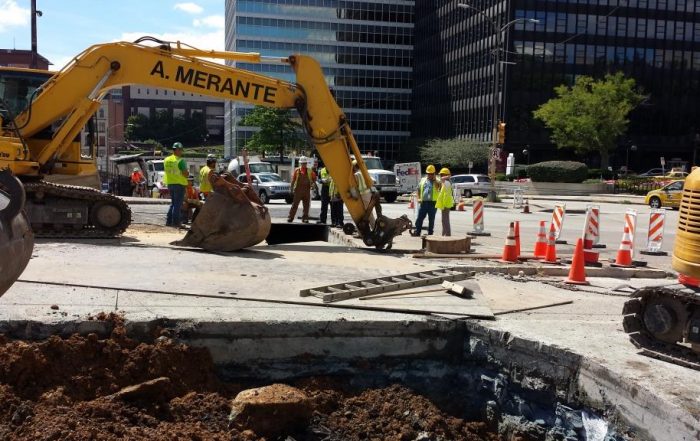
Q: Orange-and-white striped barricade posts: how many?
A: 5